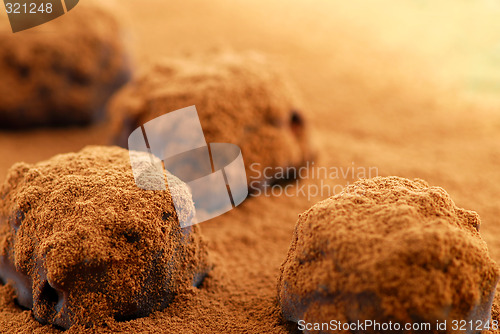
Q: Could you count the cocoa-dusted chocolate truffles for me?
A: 4